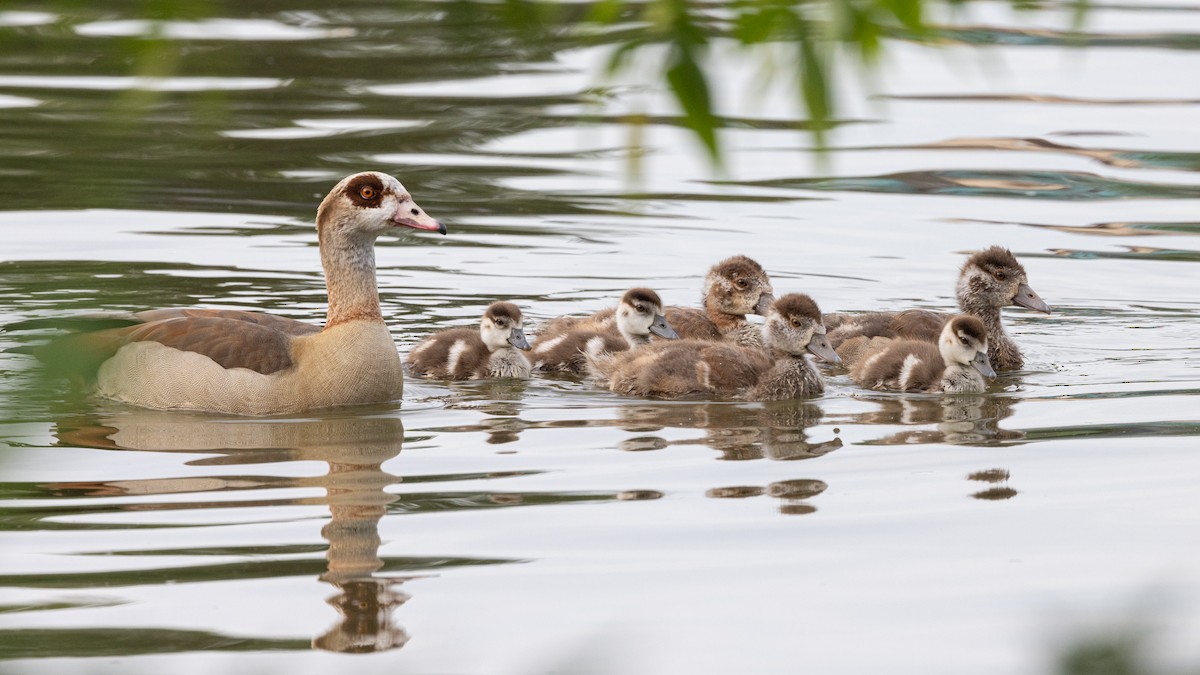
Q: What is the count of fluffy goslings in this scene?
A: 6